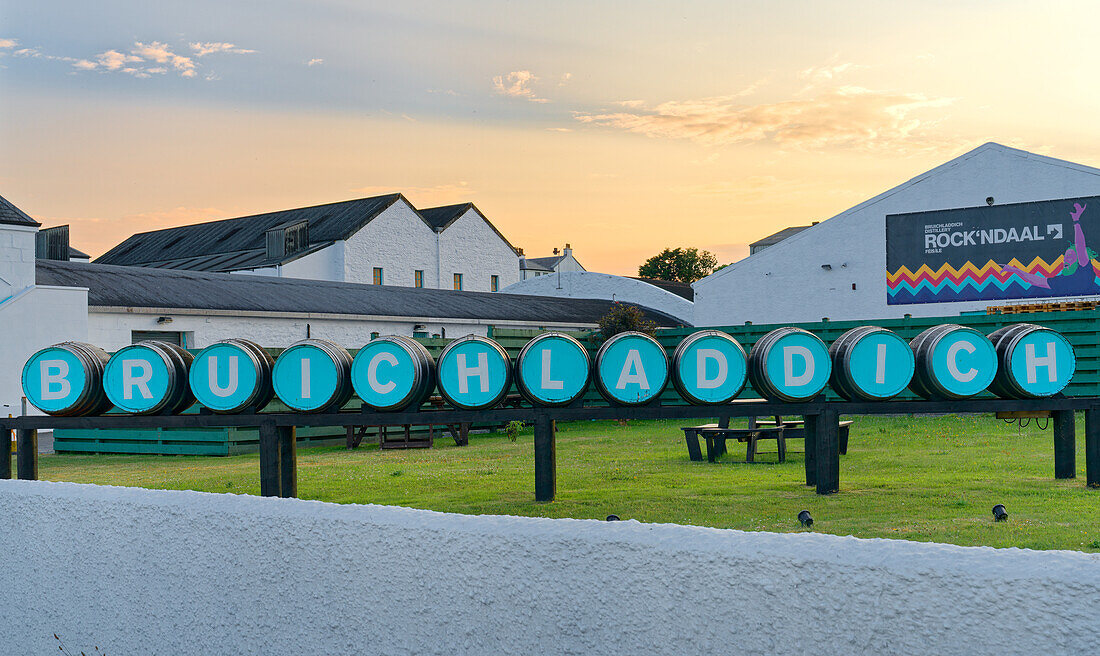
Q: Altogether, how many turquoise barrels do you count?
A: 13